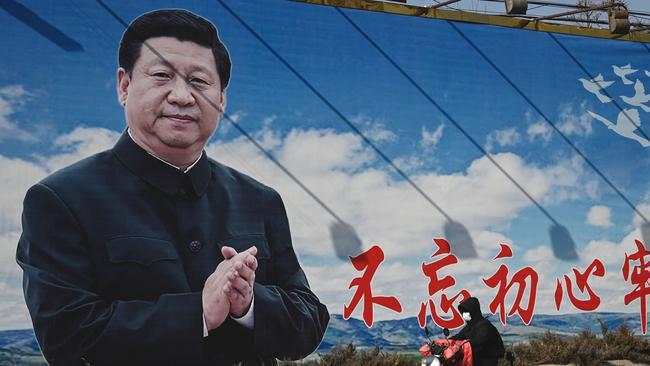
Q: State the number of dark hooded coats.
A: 1